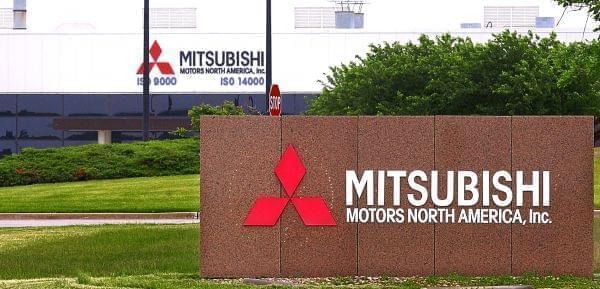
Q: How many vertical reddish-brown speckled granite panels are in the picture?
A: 5